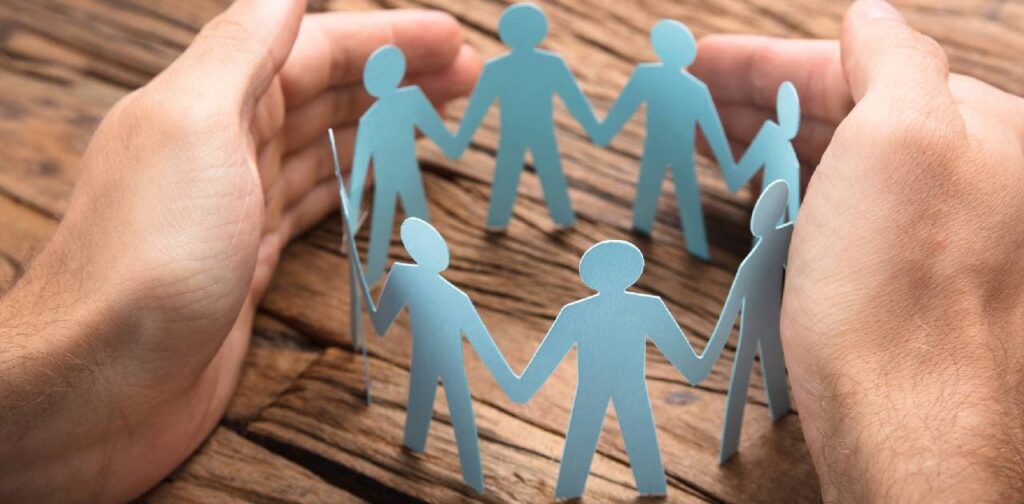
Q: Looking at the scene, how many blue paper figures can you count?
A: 8